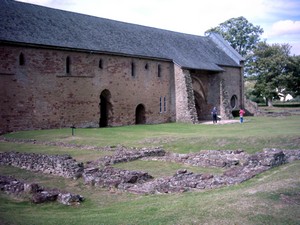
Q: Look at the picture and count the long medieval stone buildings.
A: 1